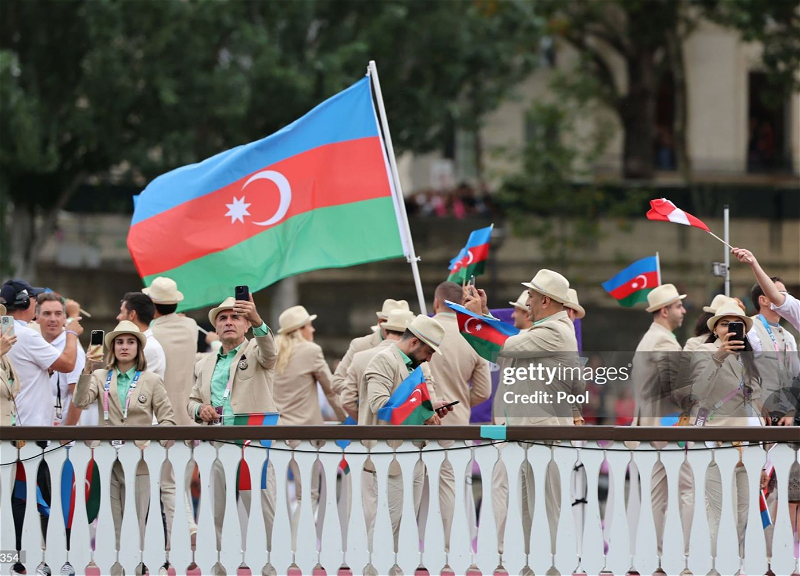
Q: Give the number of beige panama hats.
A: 13